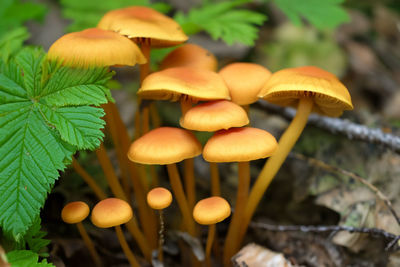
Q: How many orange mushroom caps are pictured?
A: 13